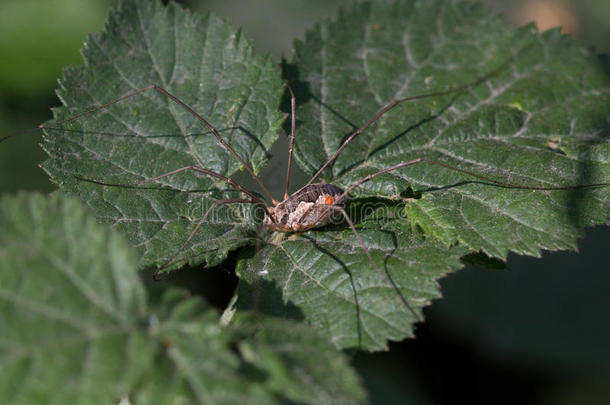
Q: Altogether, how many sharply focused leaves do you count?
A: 3